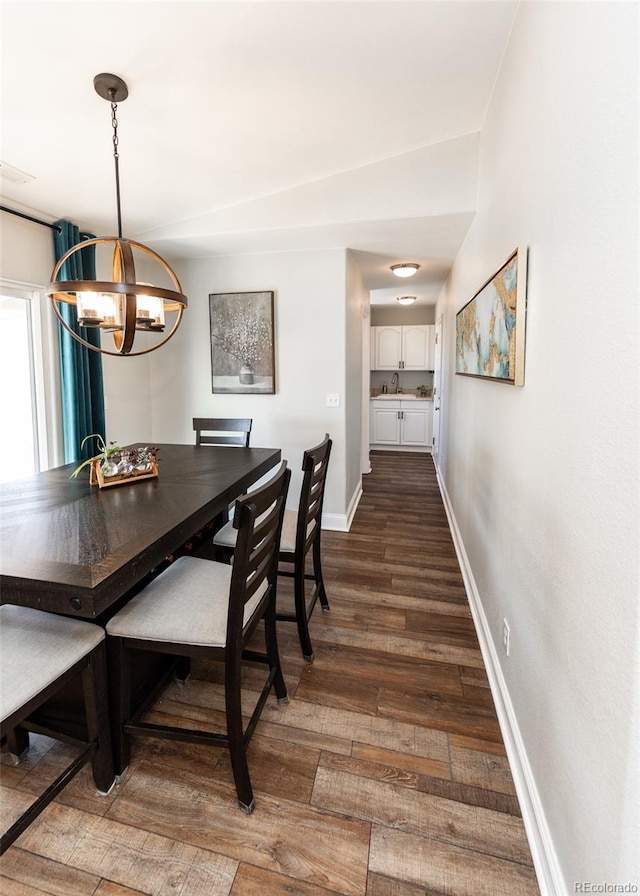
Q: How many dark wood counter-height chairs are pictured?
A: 4